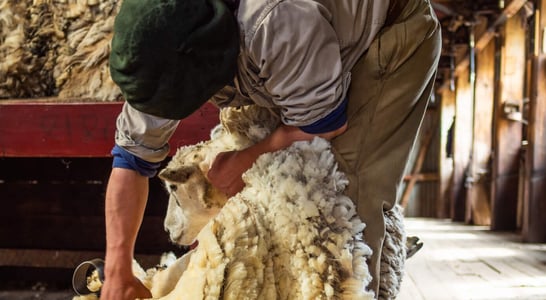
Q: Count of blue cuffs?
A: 2